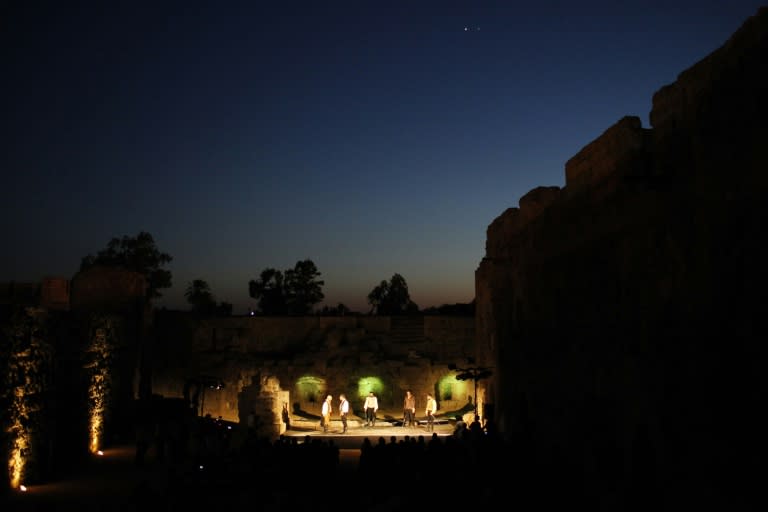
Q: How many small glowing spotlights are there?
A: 2